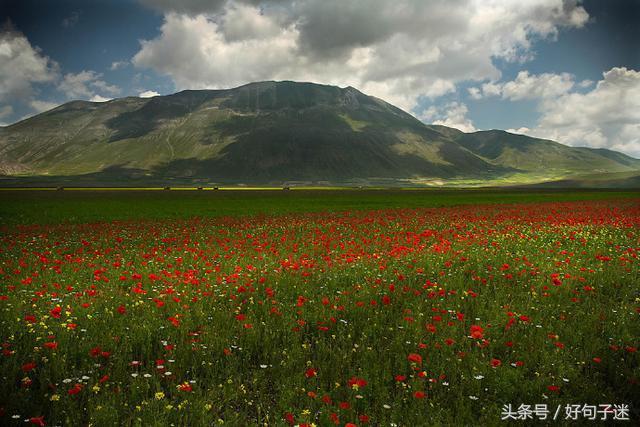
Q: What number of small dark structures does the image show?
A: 5